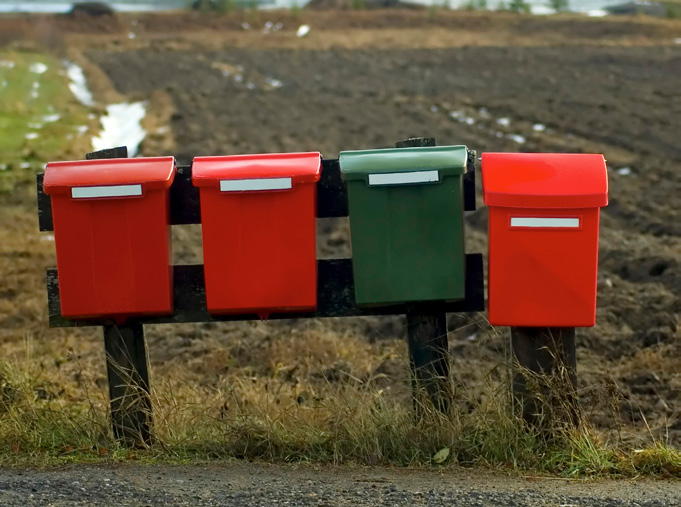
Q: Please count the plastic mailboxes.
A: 4